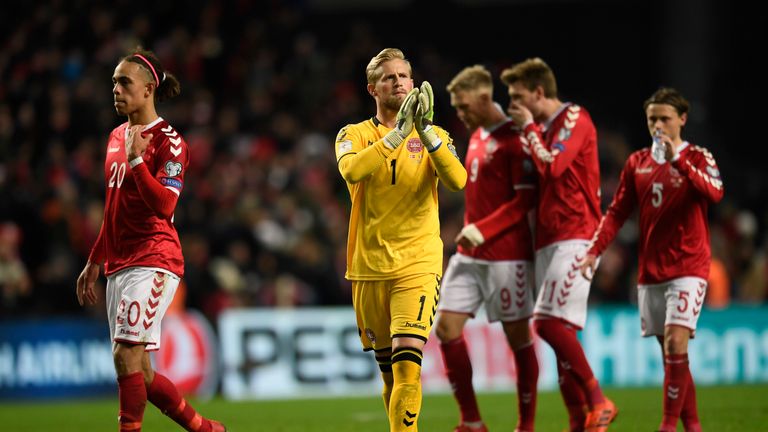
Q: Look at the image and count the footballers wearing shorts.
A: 5